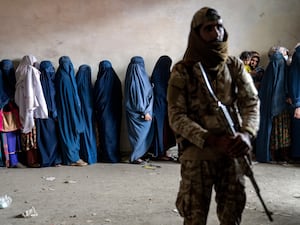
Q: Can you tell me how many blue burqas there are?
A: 9